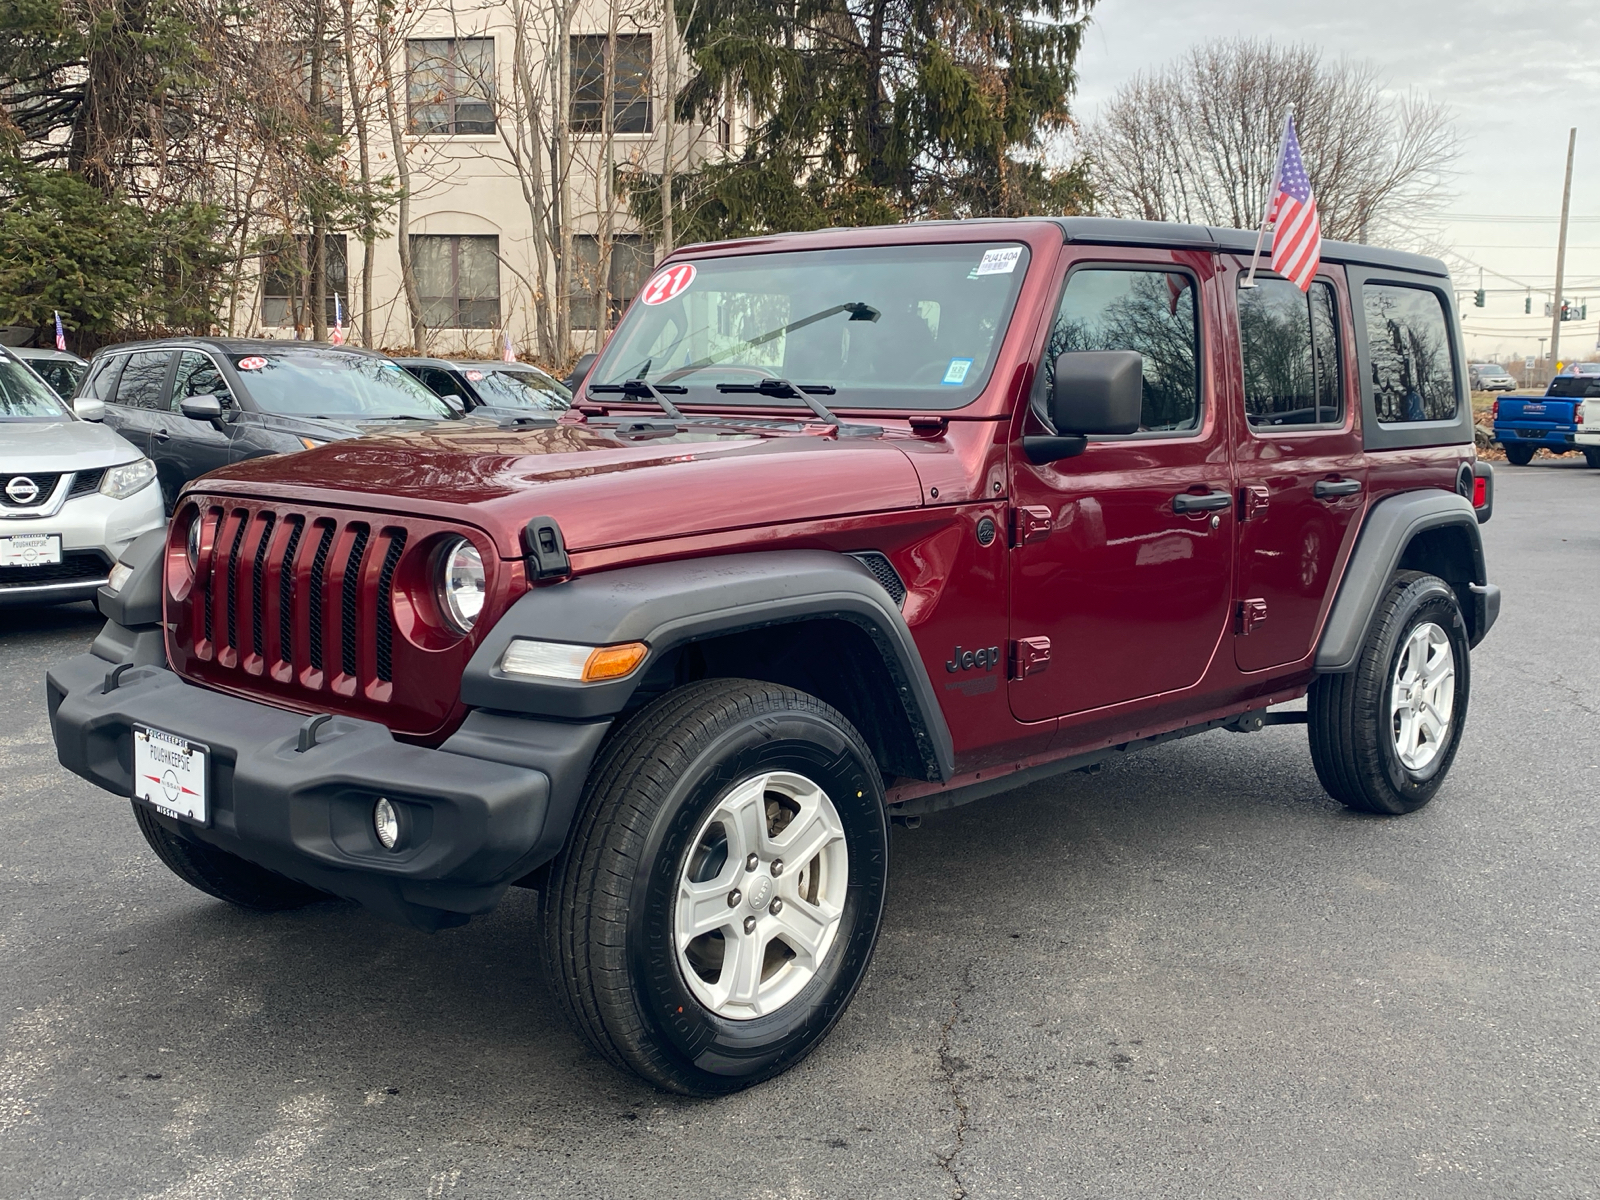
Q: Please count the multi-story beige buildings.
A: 1